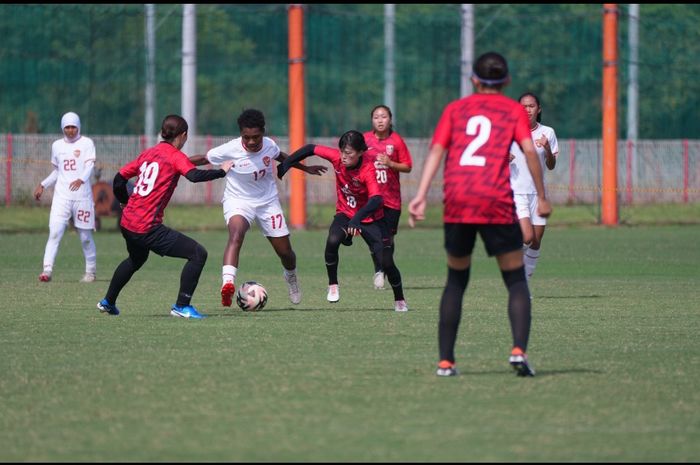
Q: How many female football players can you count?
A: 7